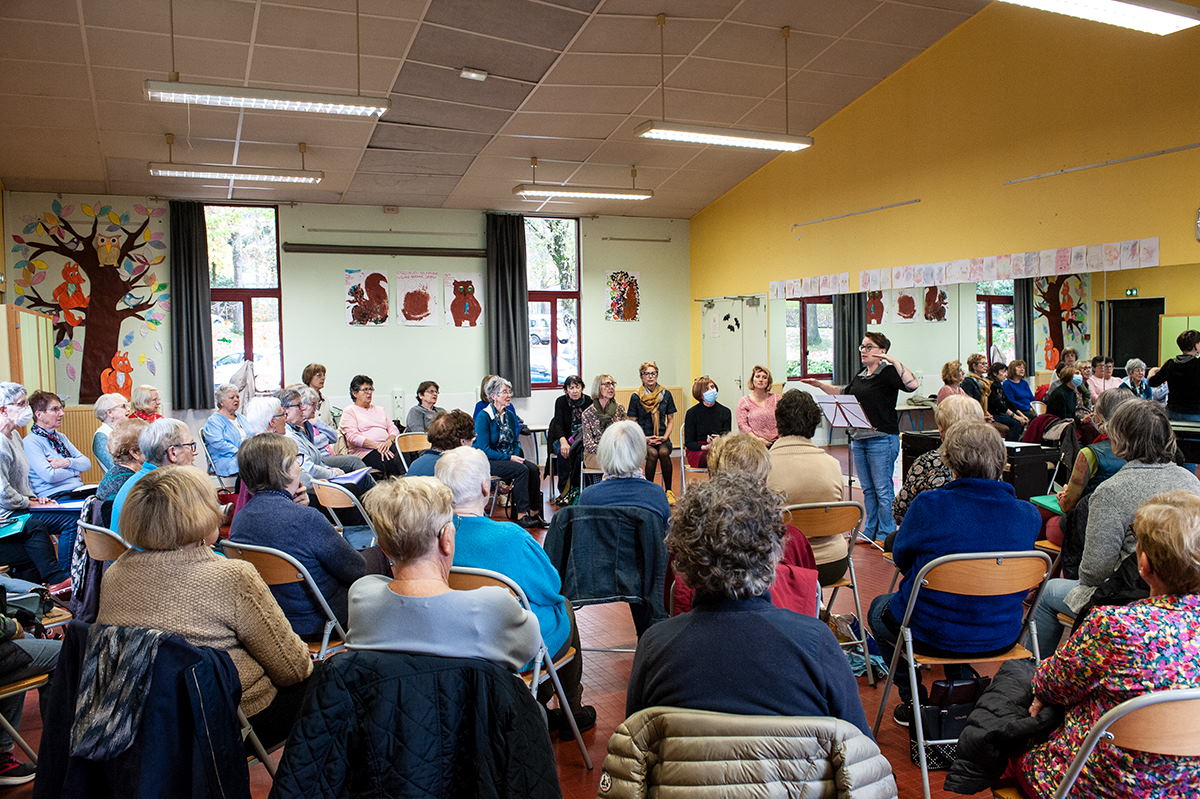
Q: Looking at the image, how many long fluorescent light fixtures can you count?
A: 5